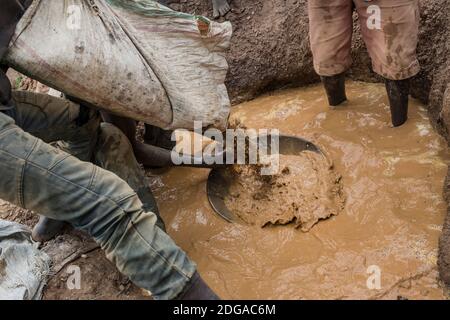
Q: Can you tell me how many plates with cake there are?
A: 0